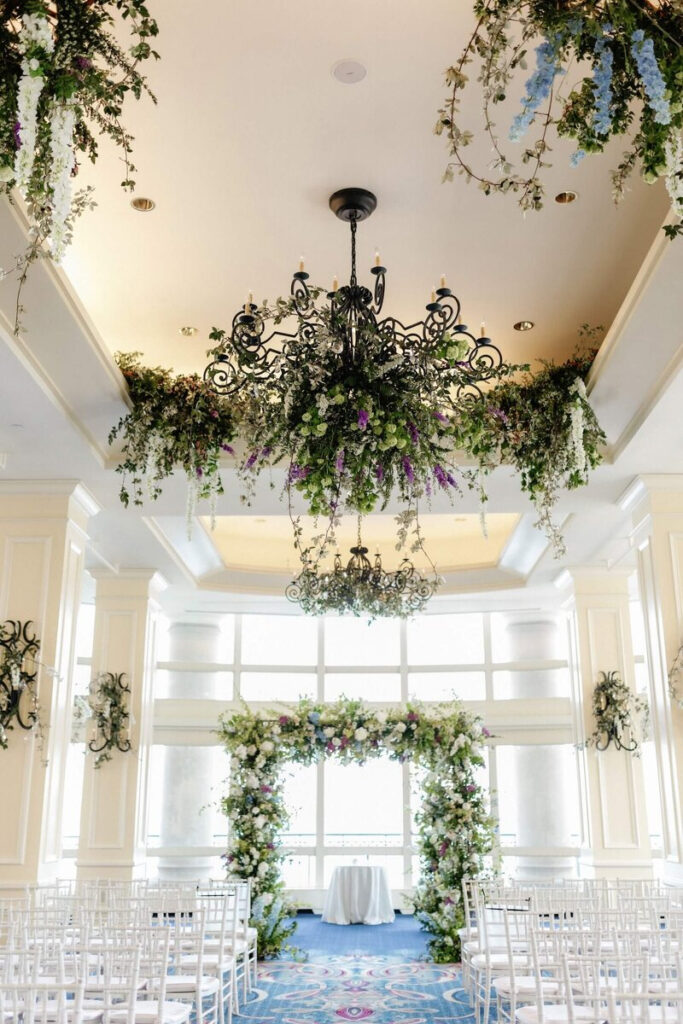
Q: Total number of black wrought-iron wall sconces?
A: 3